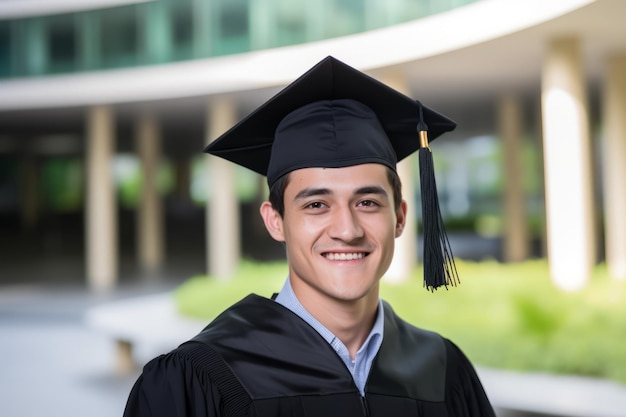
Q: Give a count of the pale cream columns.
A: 7